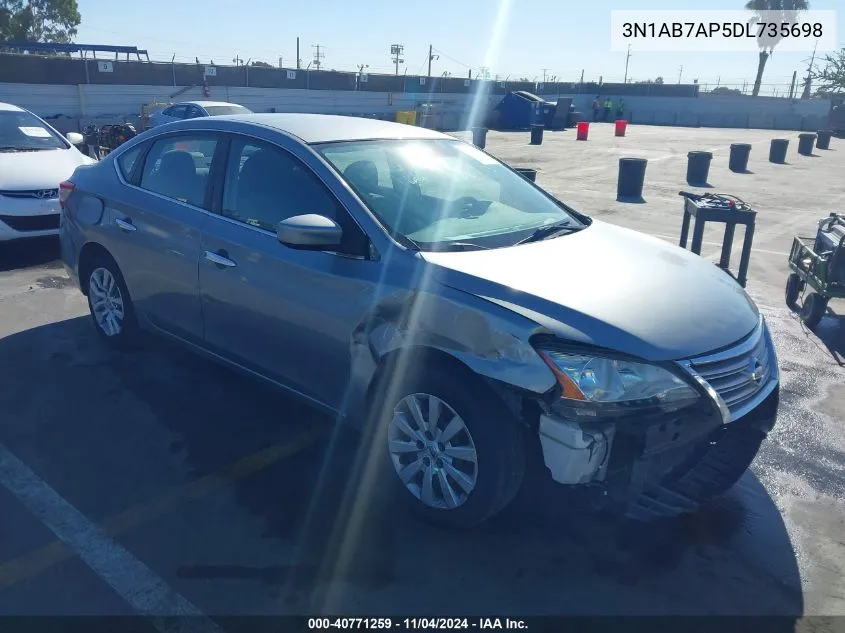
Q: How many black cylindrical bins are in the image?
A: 9